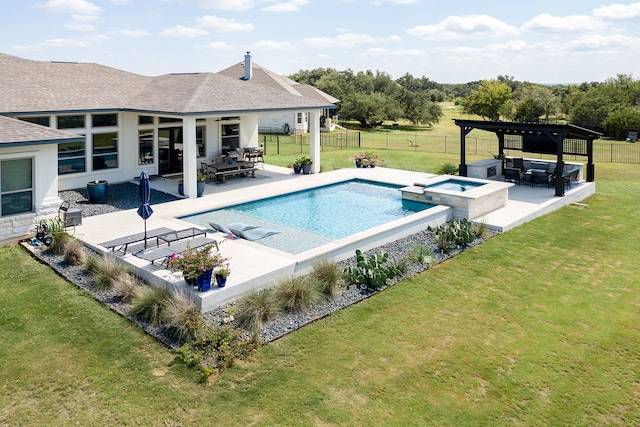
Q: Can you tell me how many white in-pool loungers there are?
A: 2